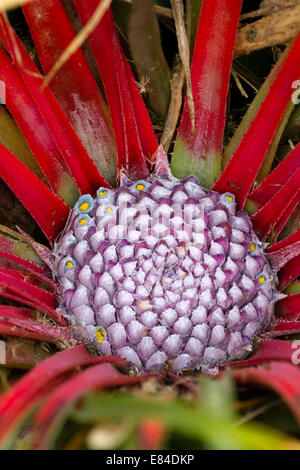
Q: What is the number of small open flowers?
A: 10